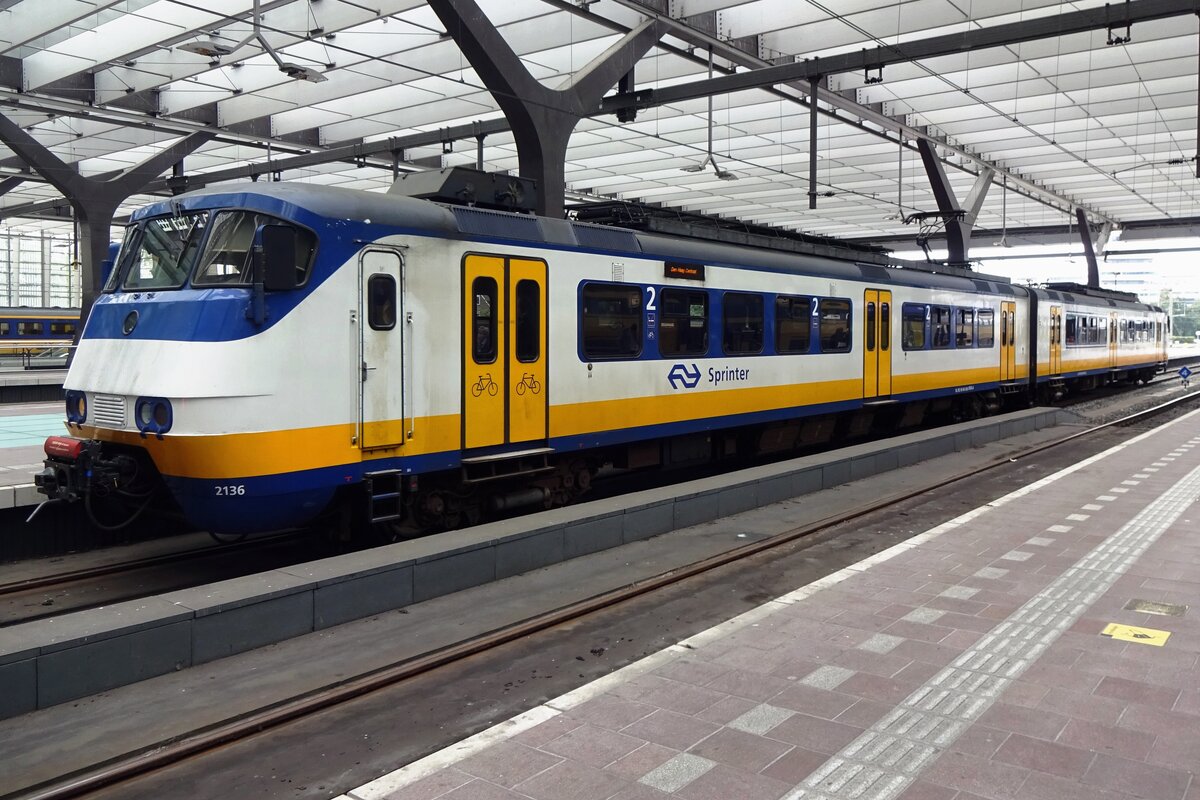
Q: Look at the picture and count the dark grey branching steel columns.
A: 4